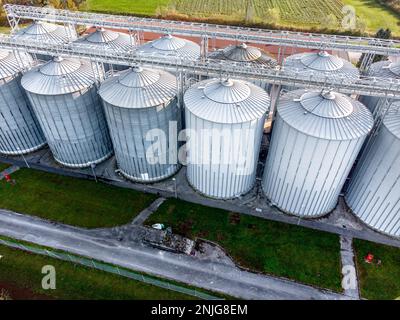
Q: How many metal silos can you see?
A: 12